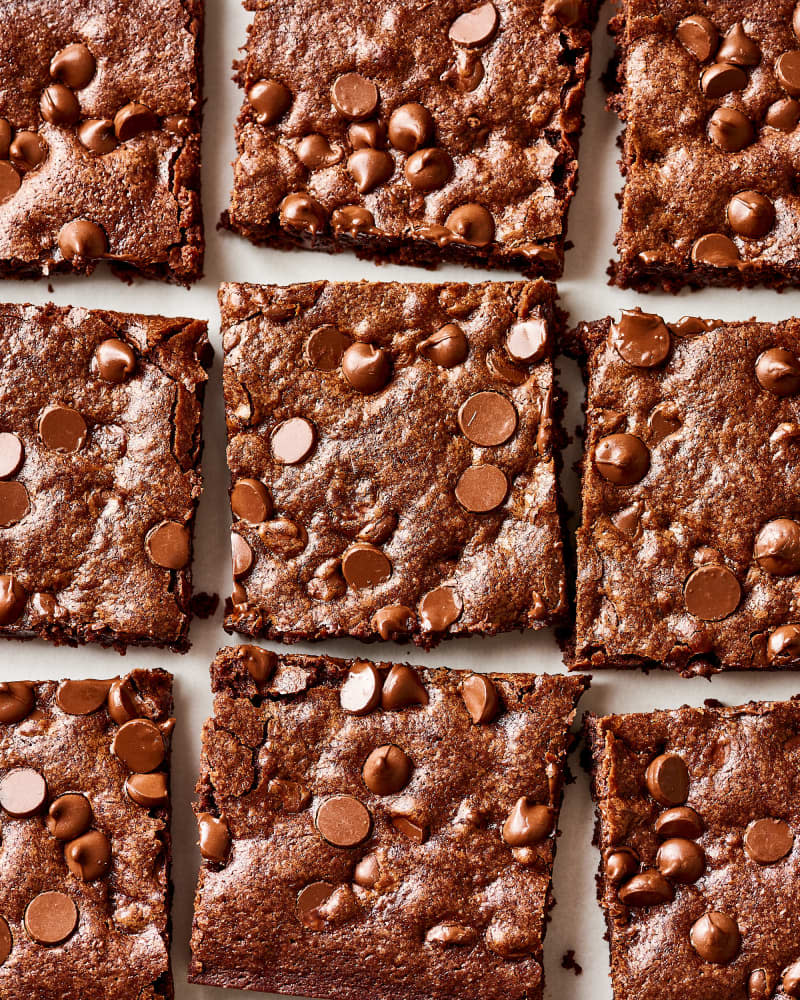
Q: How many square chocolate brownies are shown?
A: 9